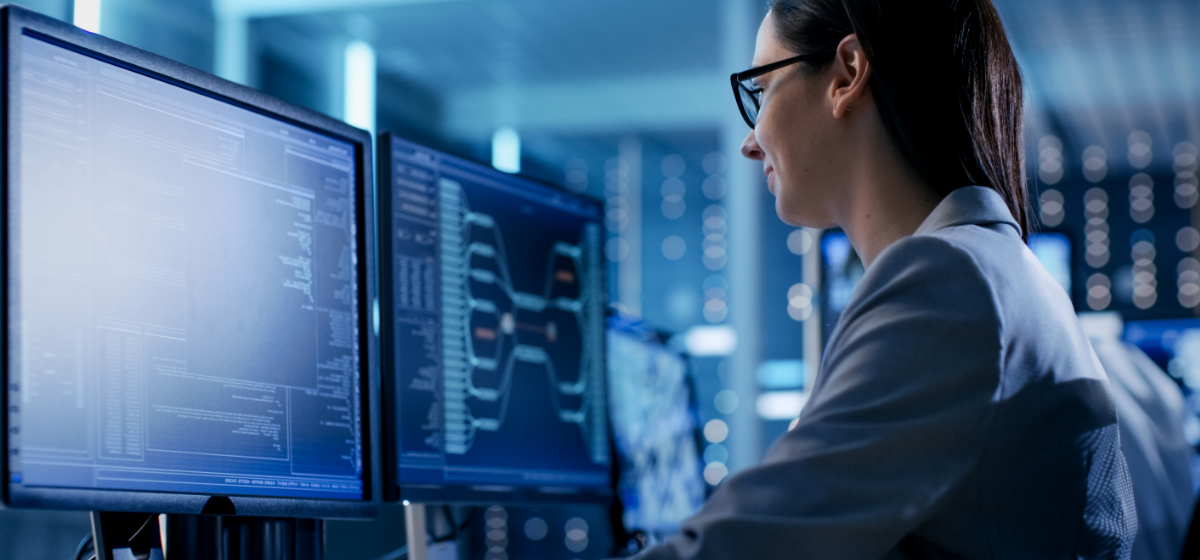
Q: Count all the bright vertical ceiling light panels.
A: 3